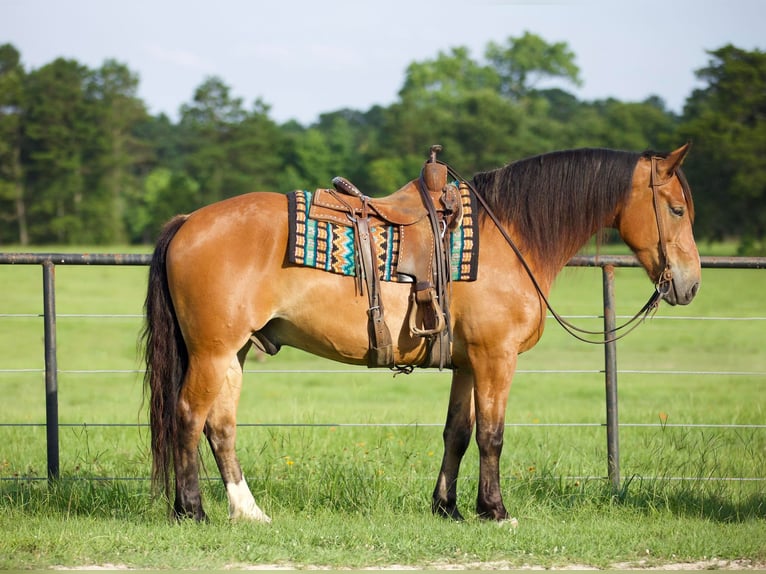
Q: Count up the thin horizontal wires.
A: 4